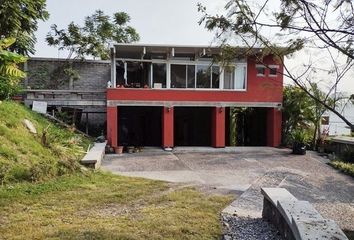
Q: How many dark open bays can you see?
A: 3